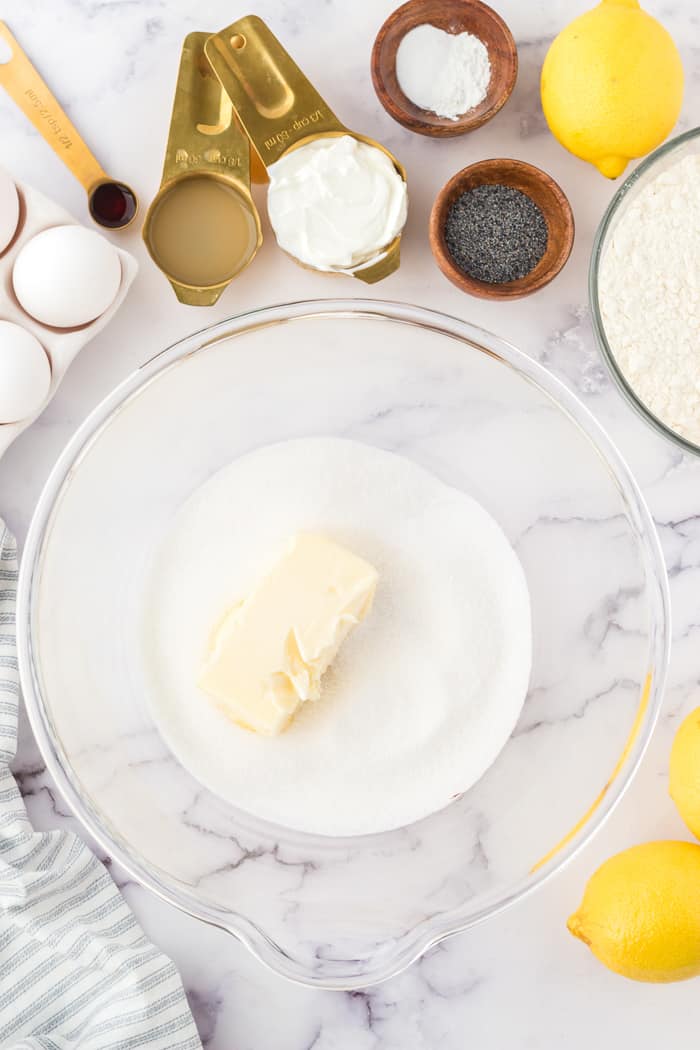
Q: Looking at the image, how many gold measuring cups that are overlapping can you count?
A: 2